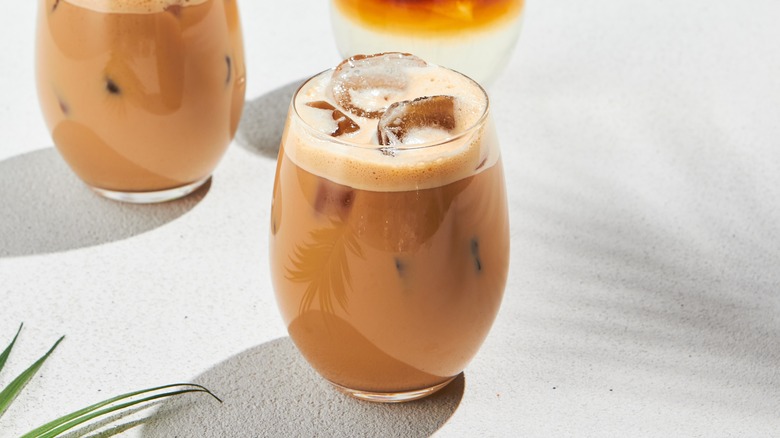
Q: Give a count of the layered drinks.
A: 1